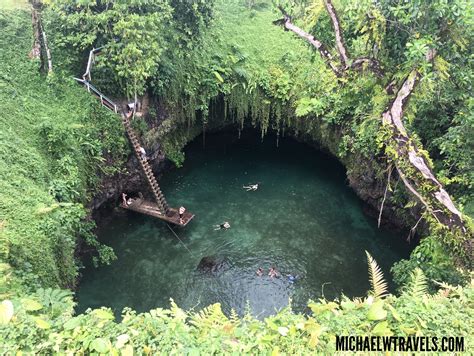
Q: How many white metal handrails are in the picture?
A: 2